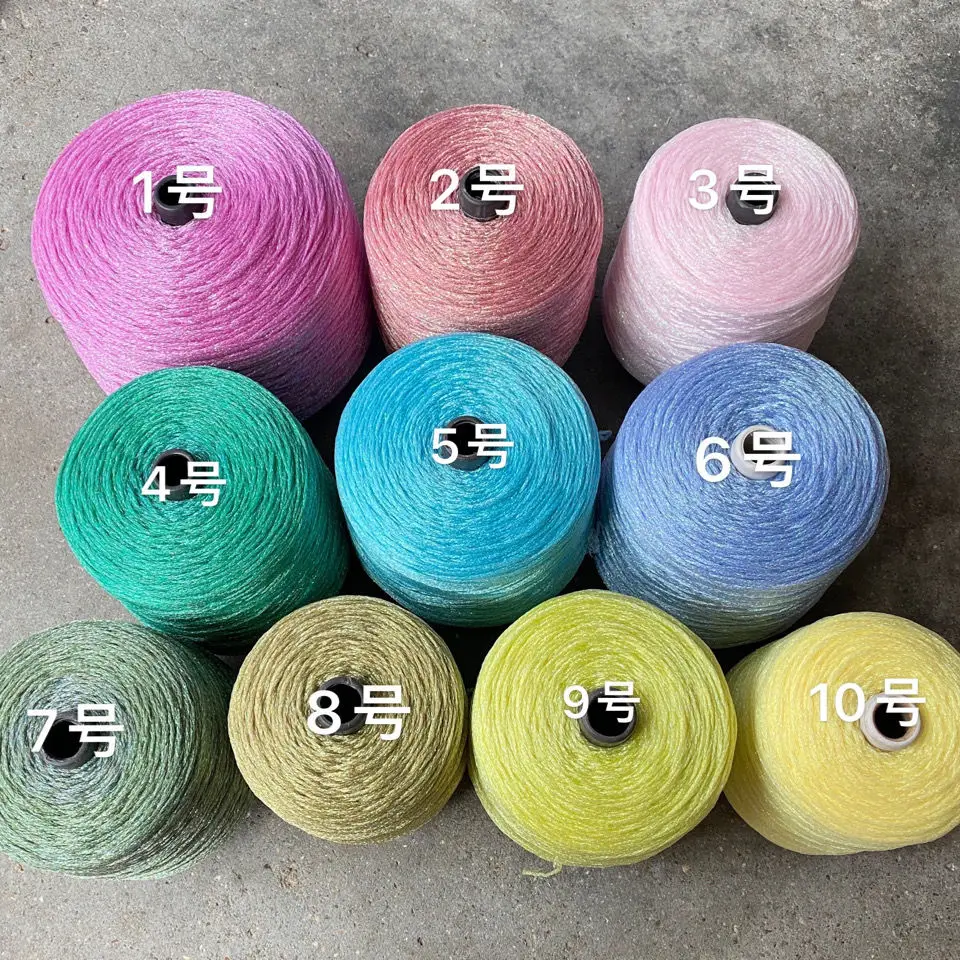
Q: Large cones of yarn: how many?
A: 10